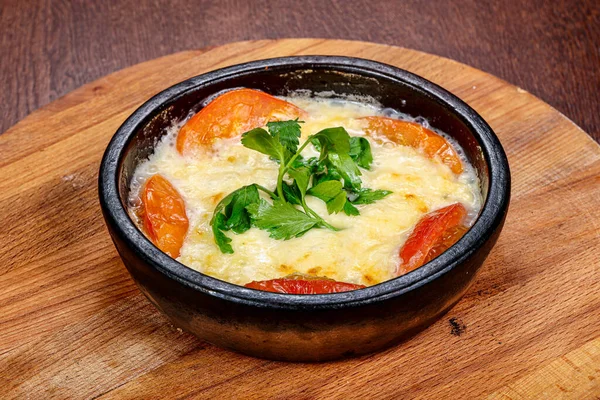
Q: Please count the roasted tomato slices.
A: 5